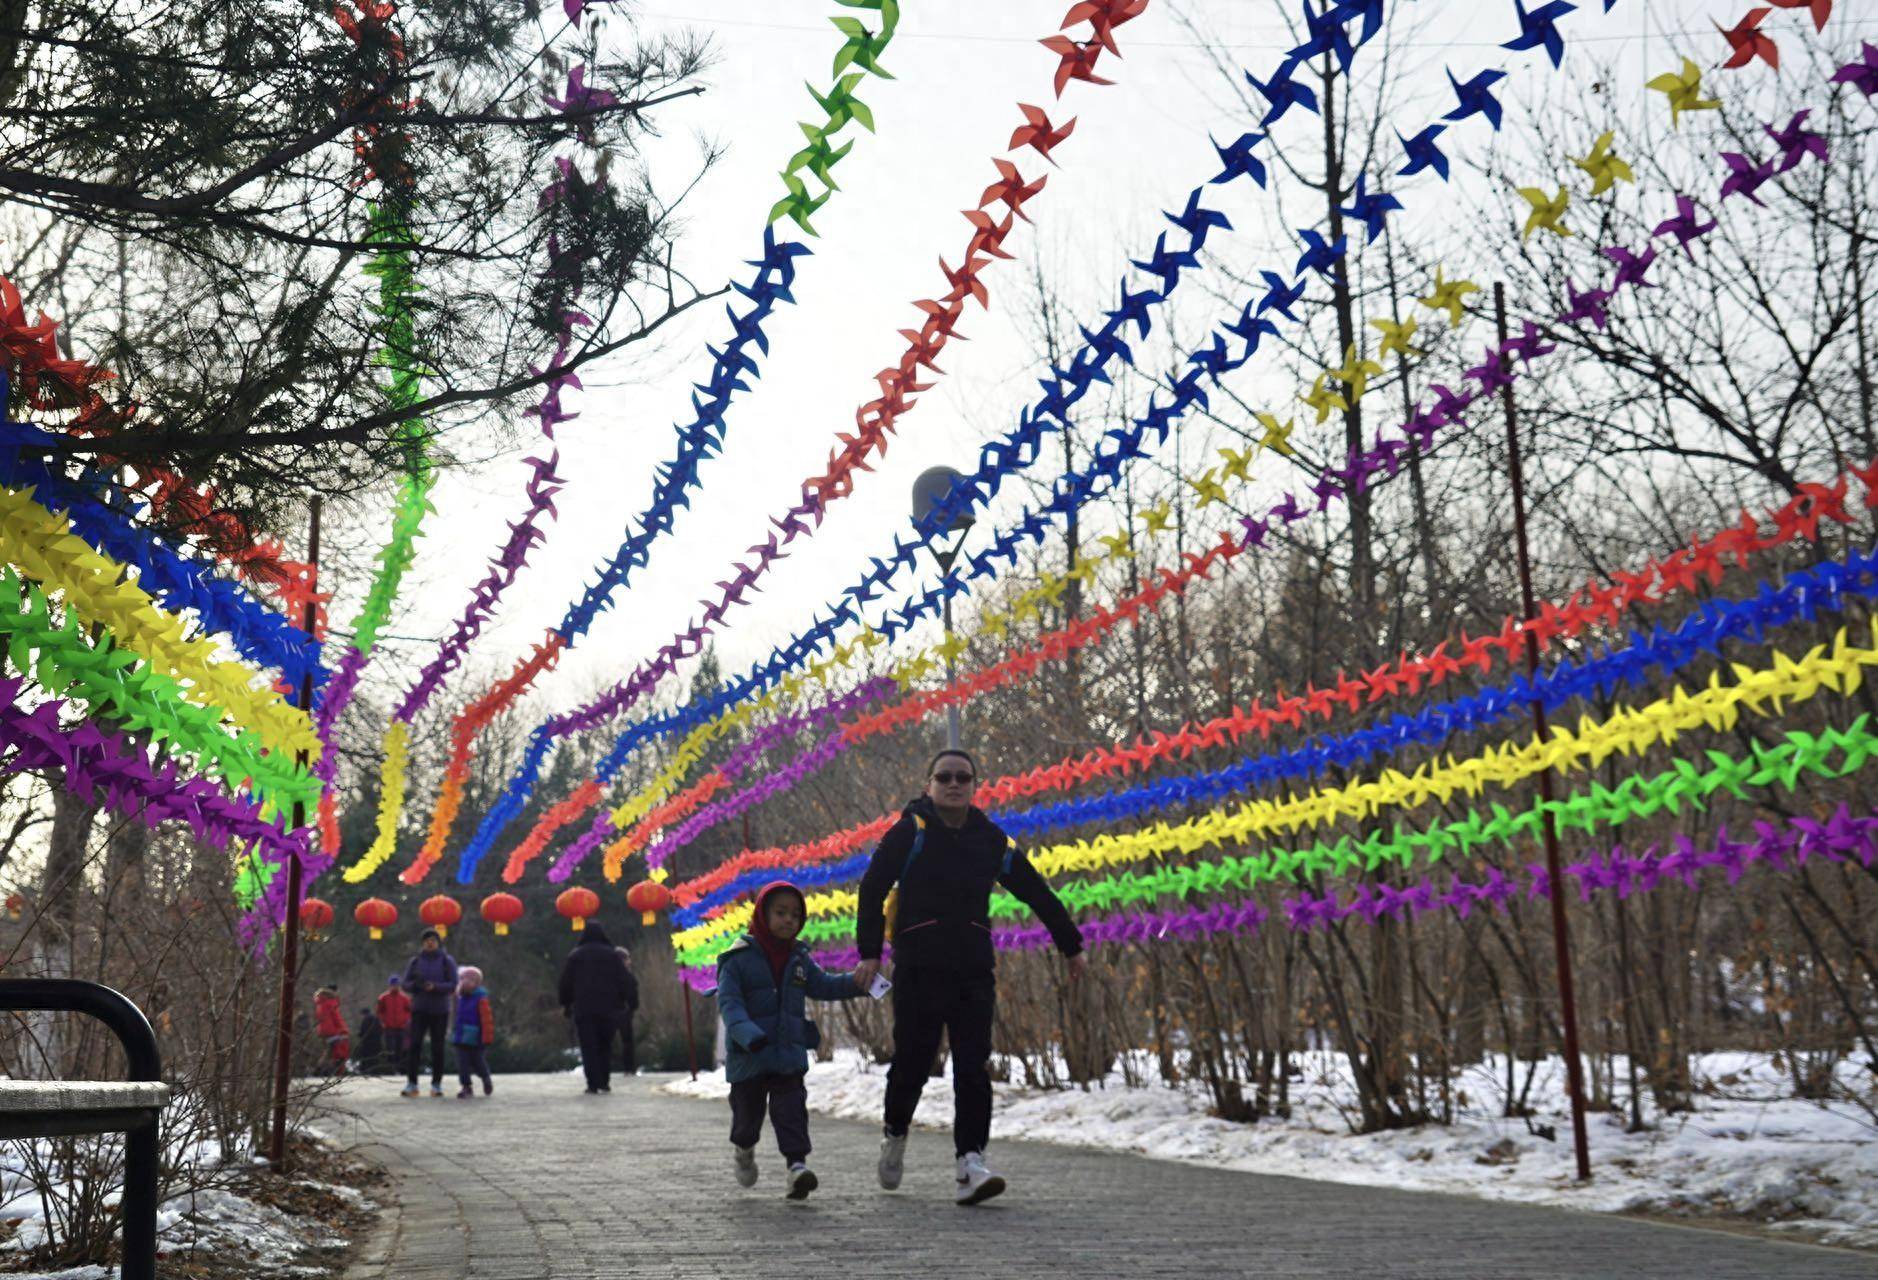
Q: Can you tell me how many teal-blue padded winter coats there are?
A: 1